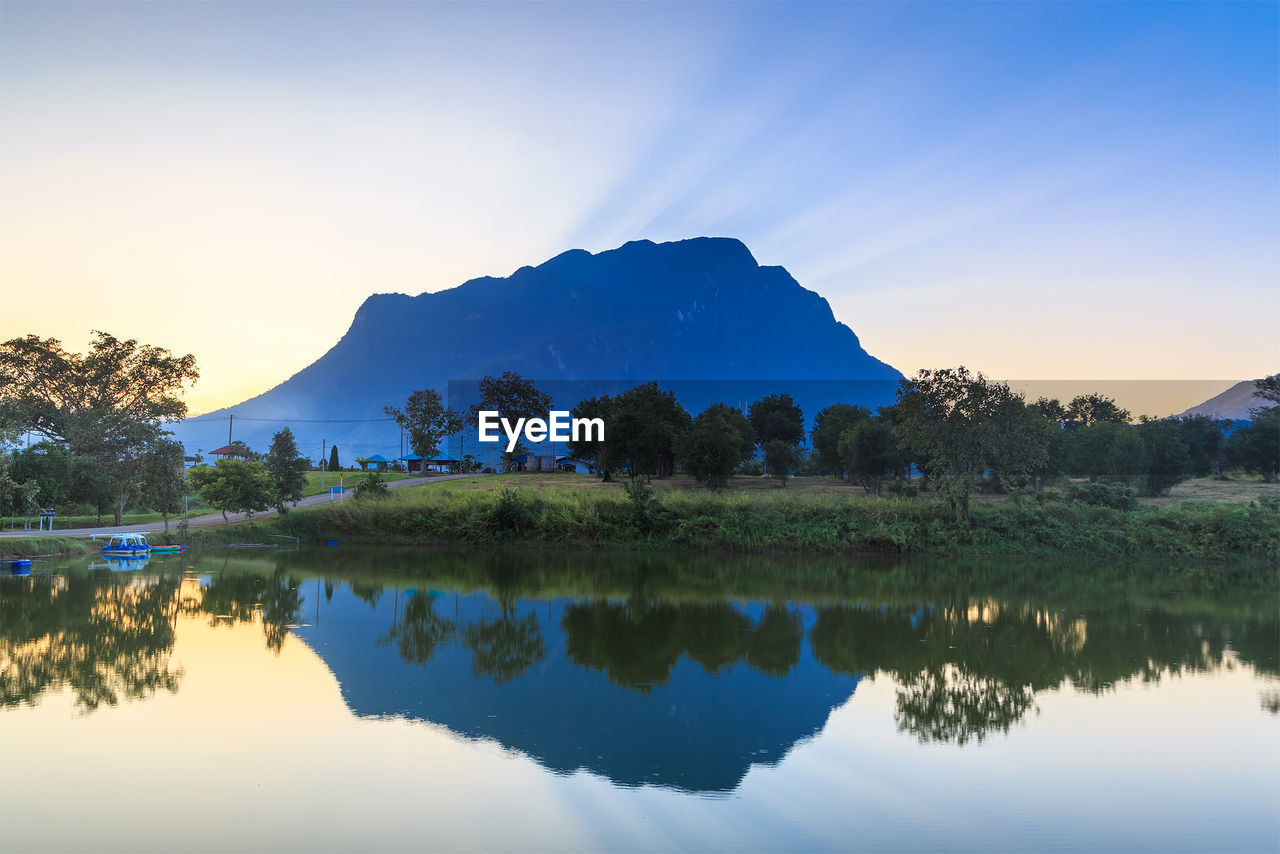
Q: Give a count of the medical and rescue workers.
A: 0